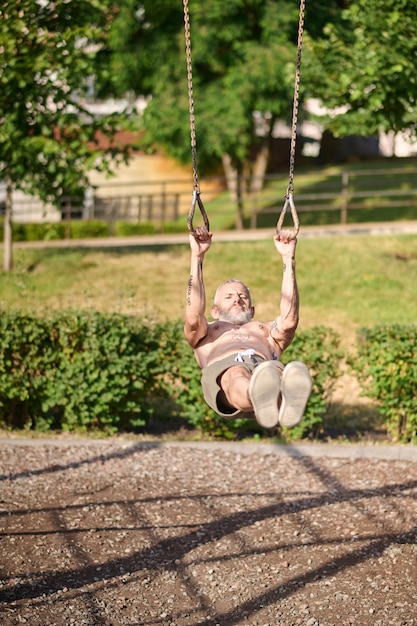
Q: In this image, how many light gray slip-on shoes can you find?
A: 2